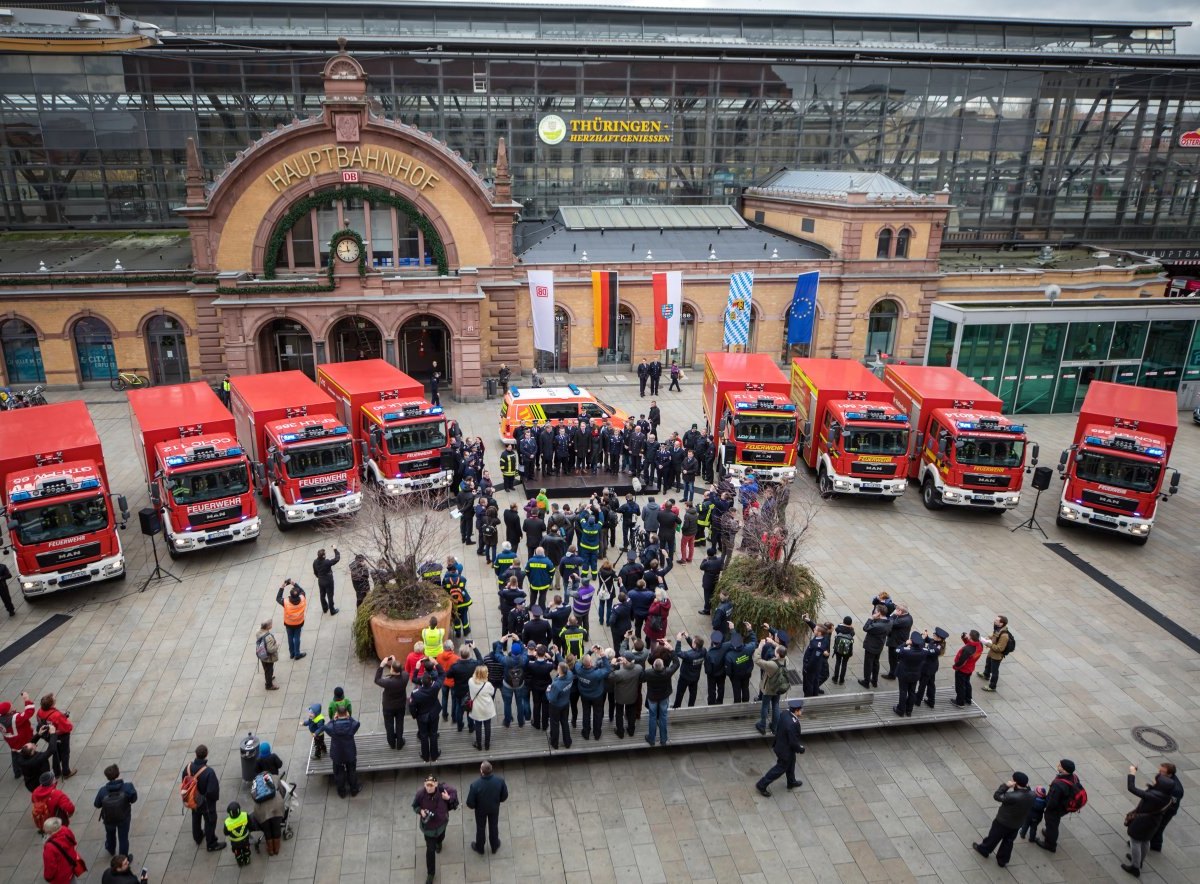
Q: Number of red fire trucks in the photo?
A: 8